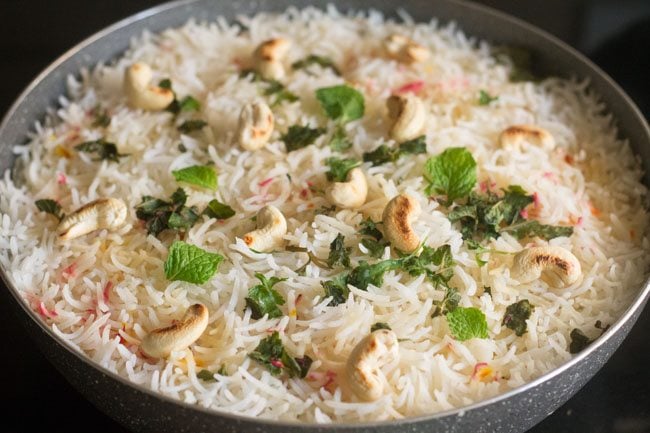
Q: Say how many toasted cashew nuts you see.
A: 13